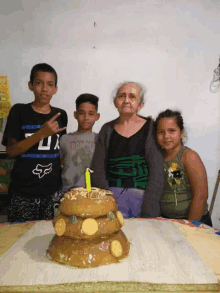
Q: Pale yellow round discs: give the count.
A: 4